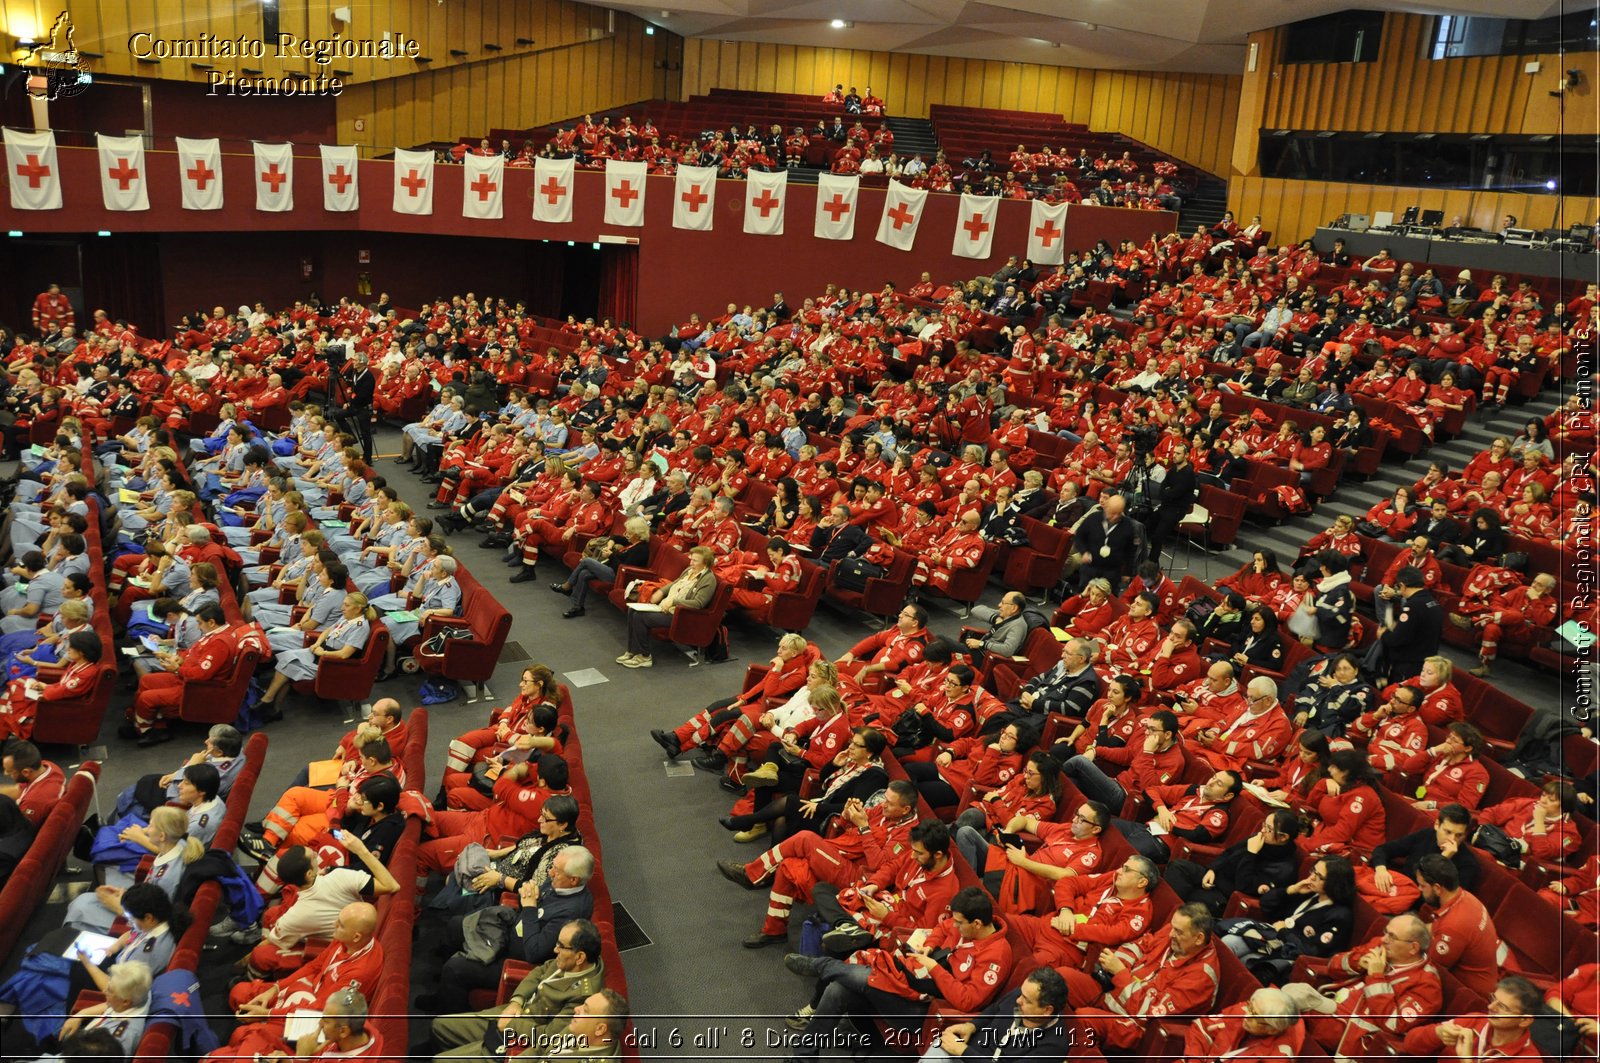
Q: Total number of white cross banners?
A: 15